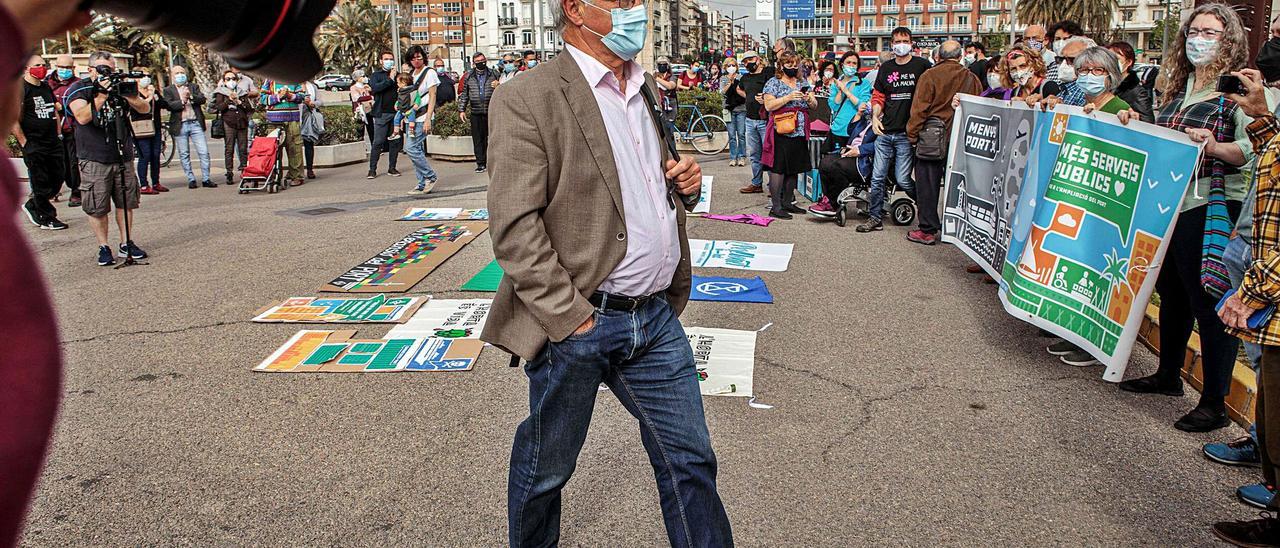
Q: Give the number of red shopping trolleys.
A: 1